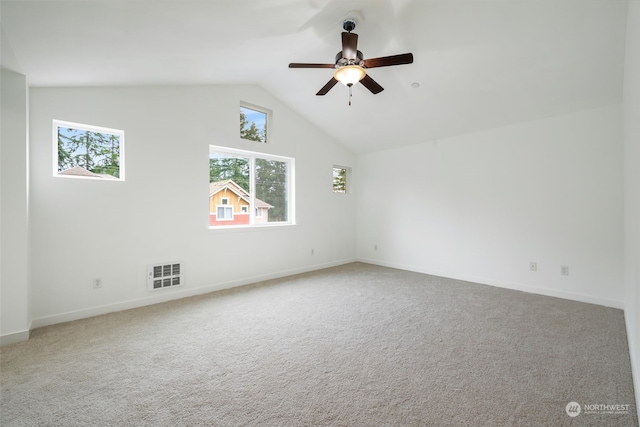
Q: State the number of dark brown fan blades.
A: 5